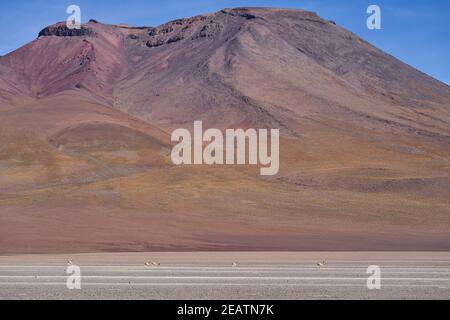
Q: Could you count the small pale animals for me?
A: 5